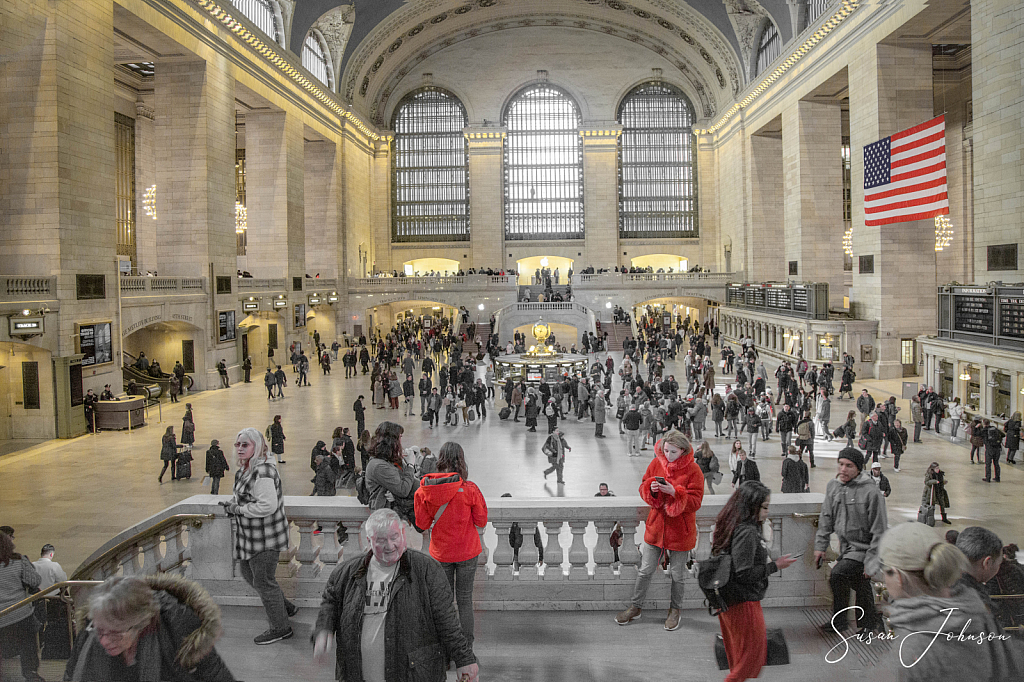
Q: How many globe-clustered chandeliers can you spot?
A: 4